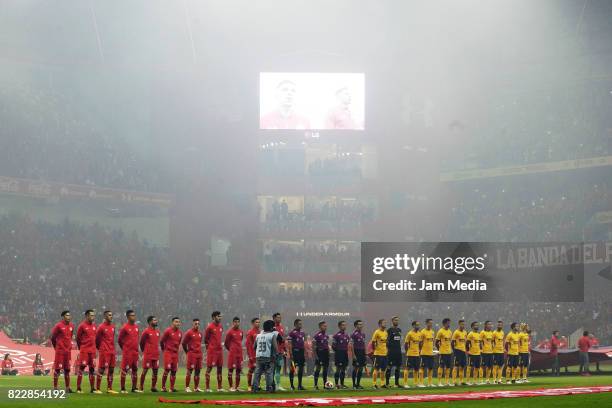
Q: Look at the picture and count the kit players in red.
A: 11